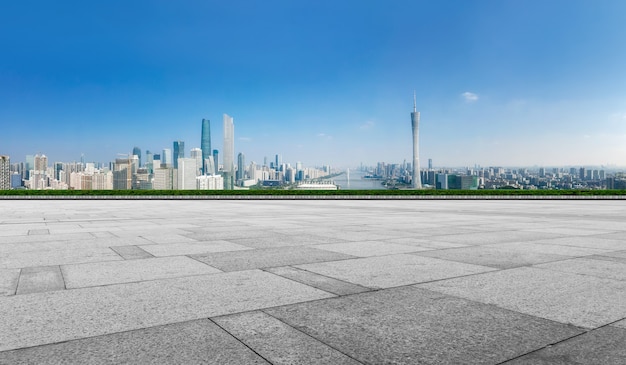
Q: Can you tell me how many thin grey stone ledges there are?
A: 1